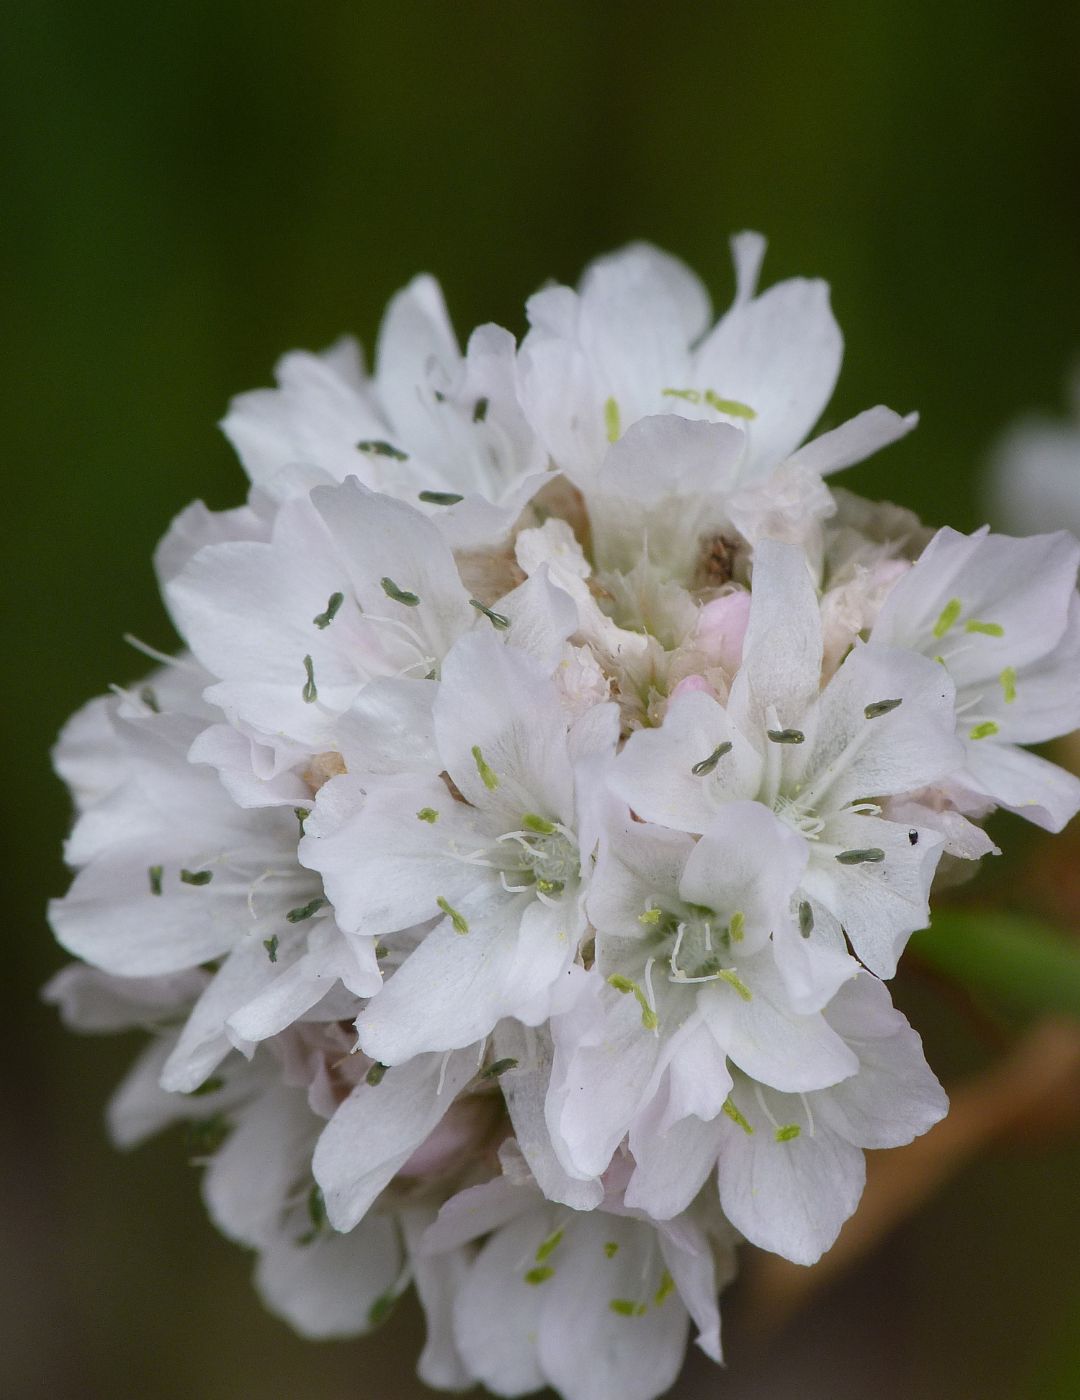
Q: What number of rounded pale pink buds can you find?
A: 2